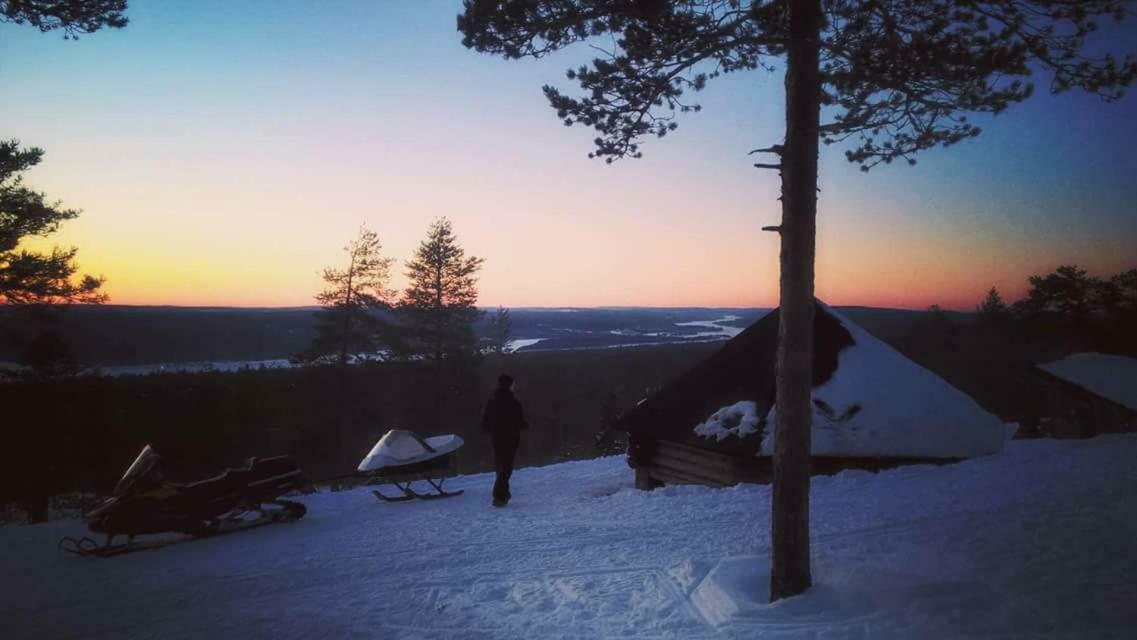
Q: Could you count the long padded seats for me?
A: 1